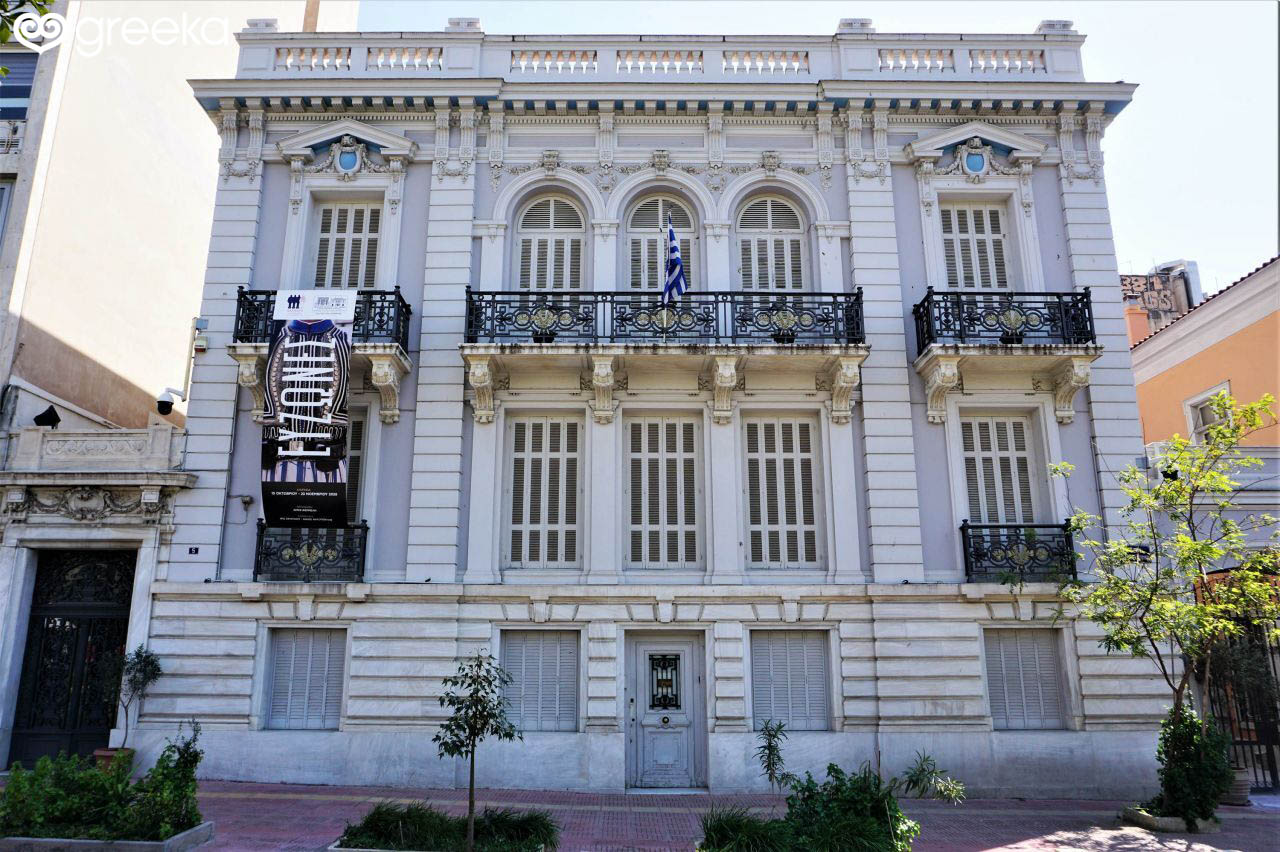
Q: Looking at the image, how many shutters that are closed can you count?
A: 14